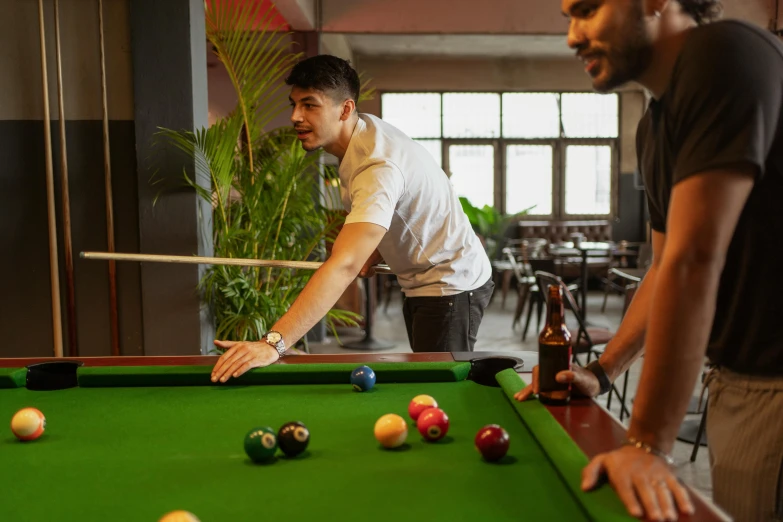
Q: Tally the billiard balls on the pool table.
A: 9